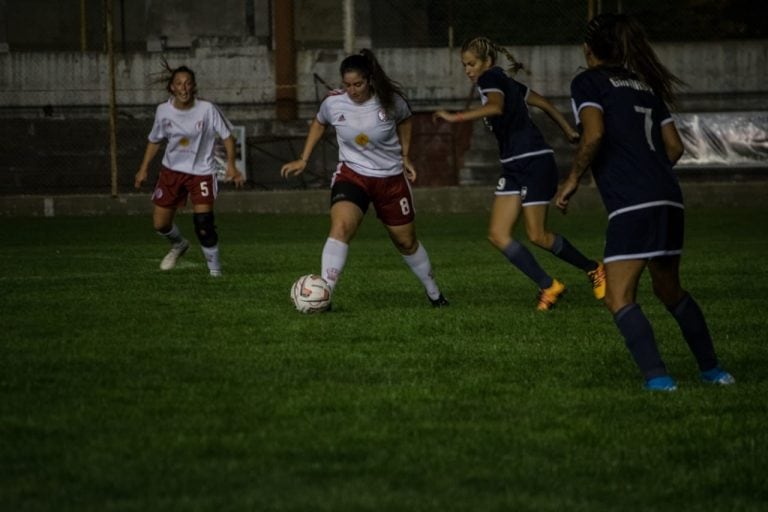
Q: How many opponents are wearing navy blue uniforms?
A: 2